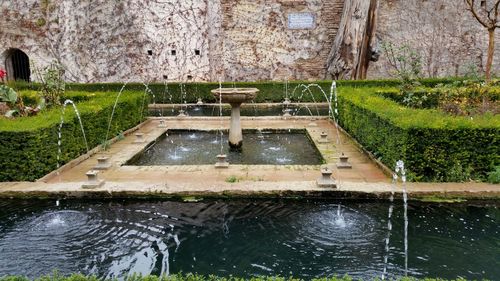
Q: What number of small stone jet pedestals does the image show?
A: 13